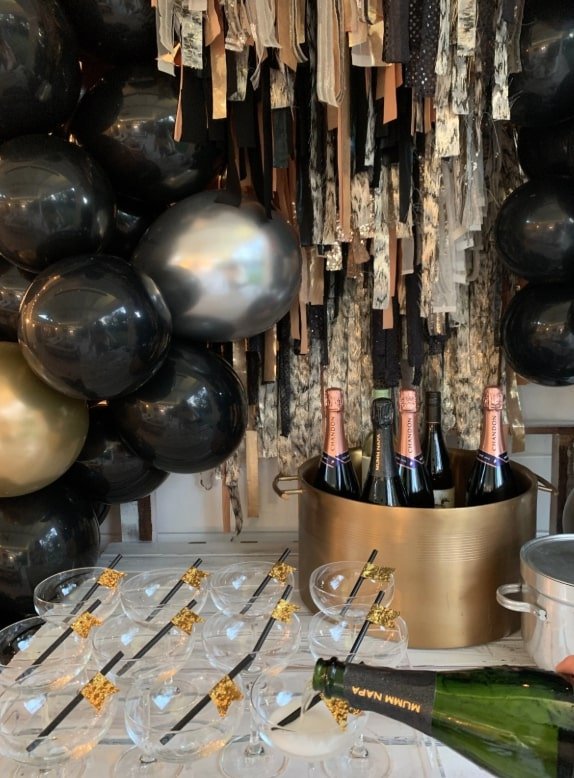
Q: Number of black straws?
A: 11